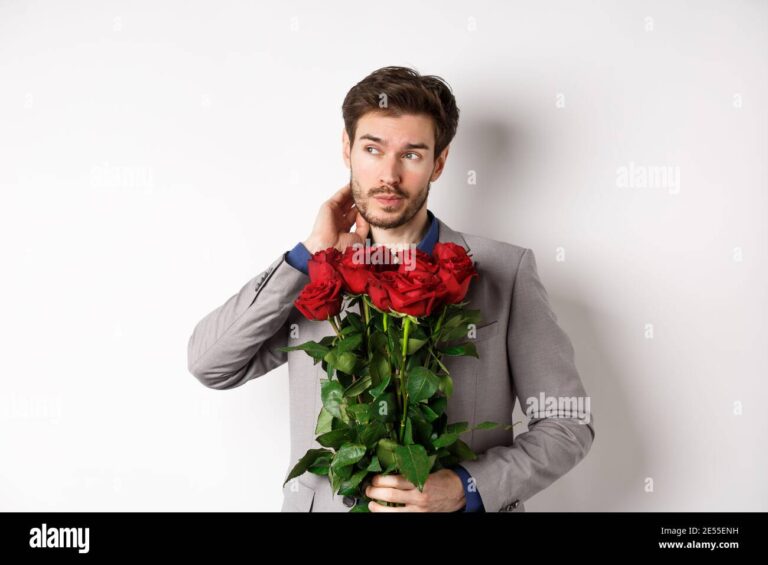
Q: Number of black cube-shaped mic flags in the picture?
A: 0